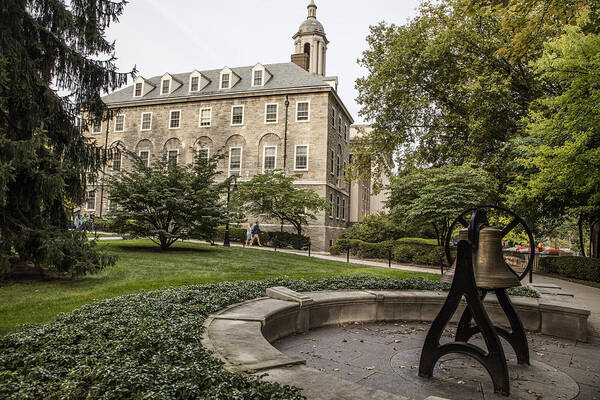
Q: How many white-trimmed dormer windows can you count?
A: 5